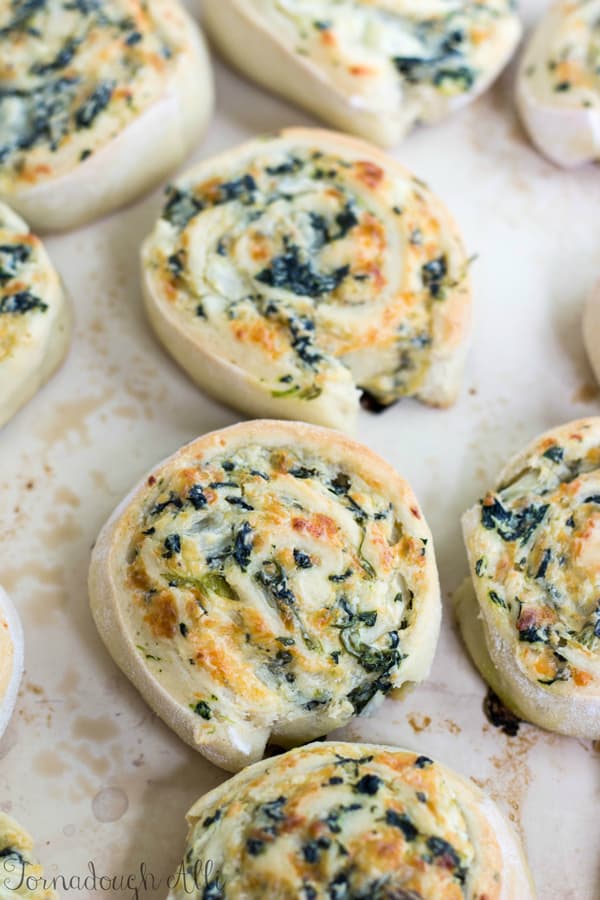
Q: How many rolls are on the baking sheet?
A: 11